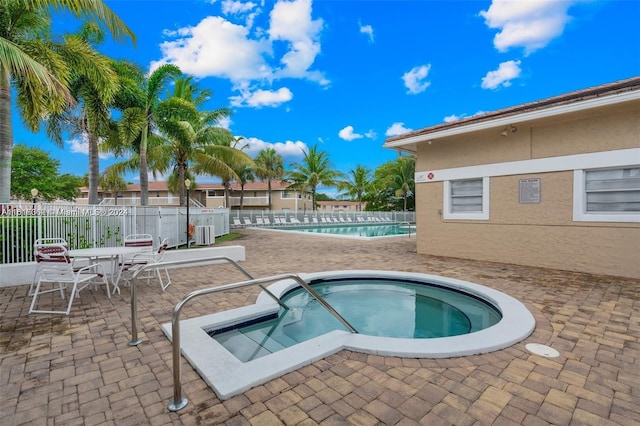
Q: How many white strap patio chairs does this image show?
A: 4